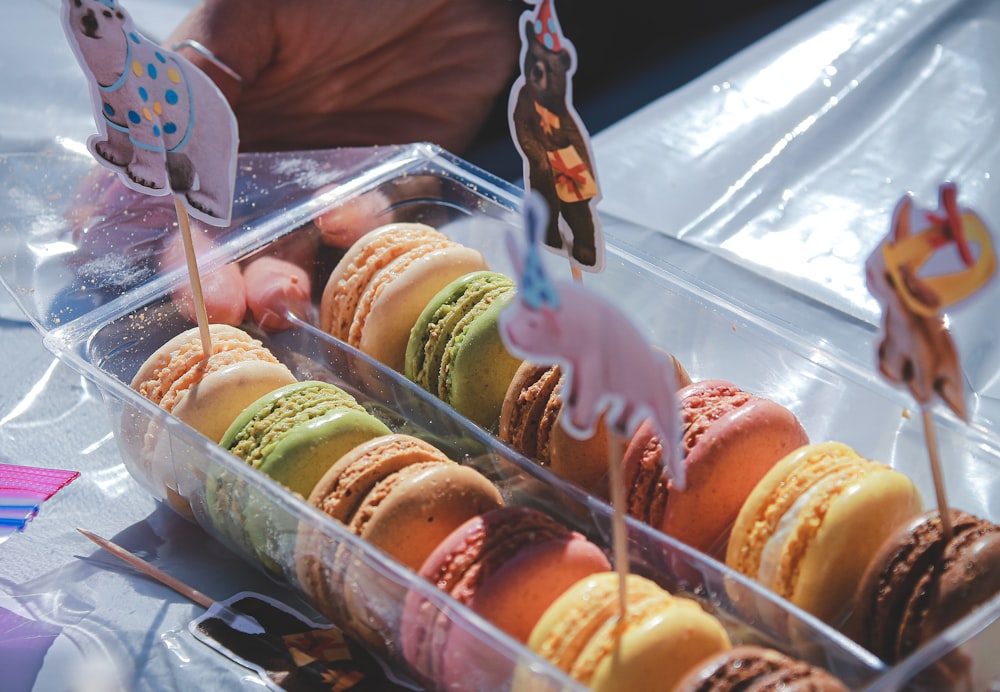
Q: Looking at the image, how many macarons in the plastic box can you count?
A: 12